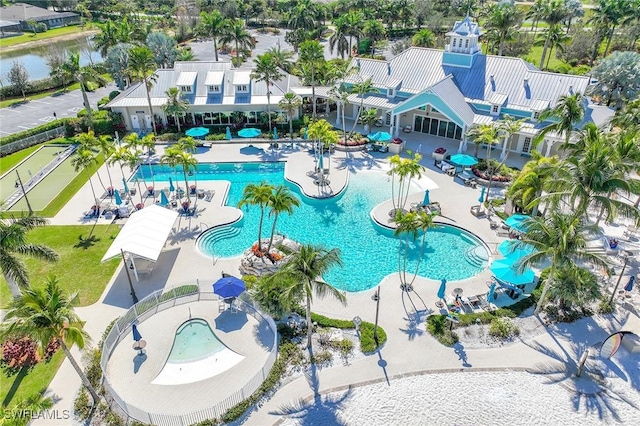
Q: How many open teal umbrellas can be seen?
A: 7